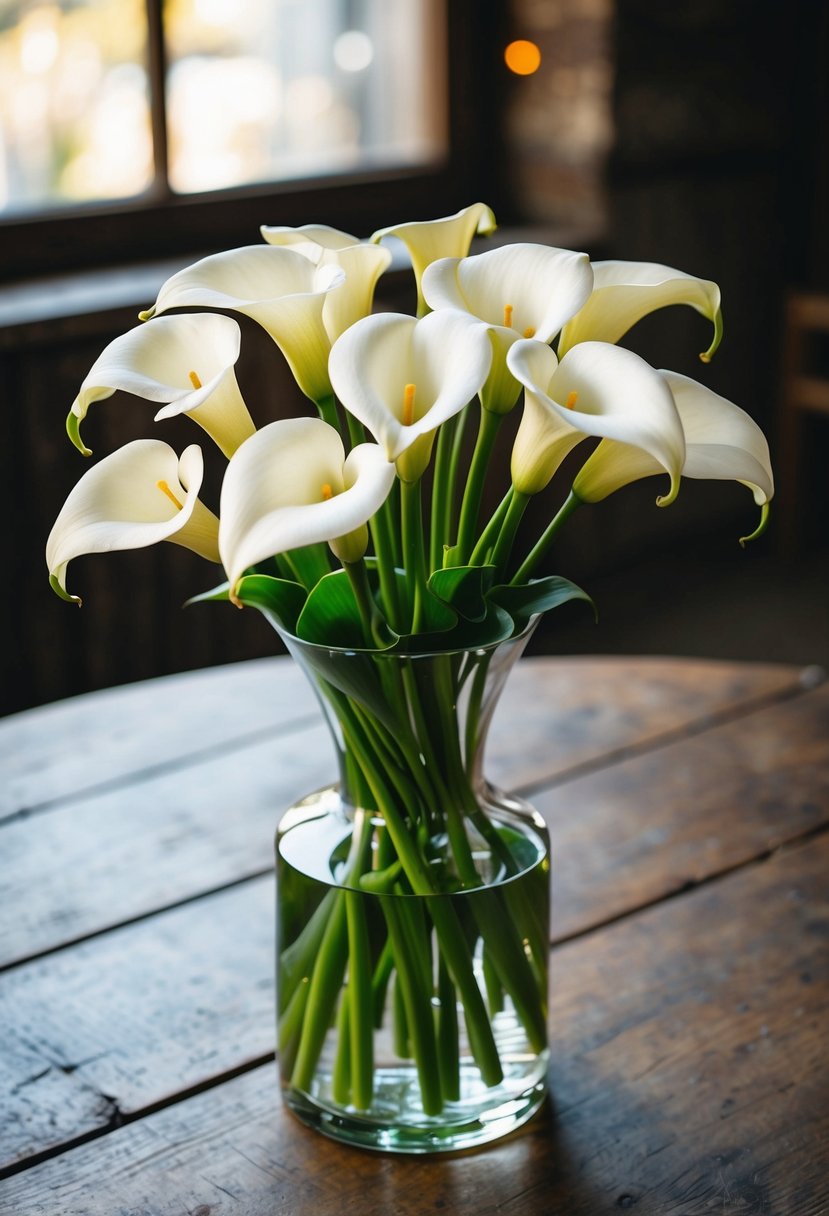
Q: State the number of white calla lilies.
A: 11